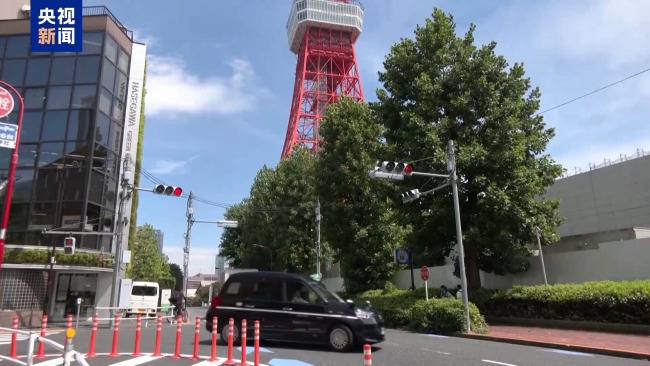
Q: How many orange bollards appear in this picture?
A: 14